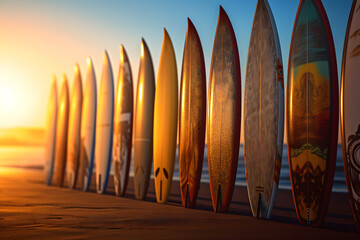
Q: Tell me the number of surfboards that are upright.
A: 13